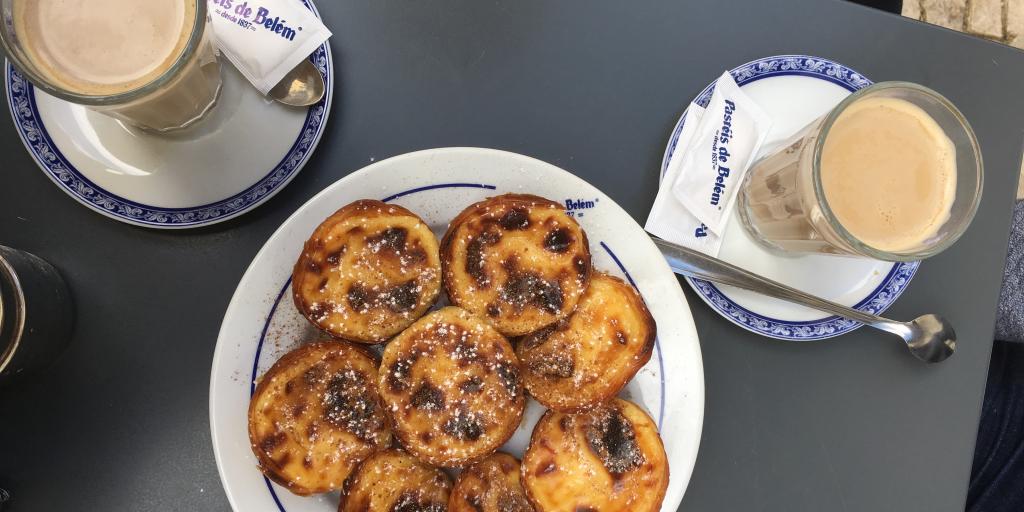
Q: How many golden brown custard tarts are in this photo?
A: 8